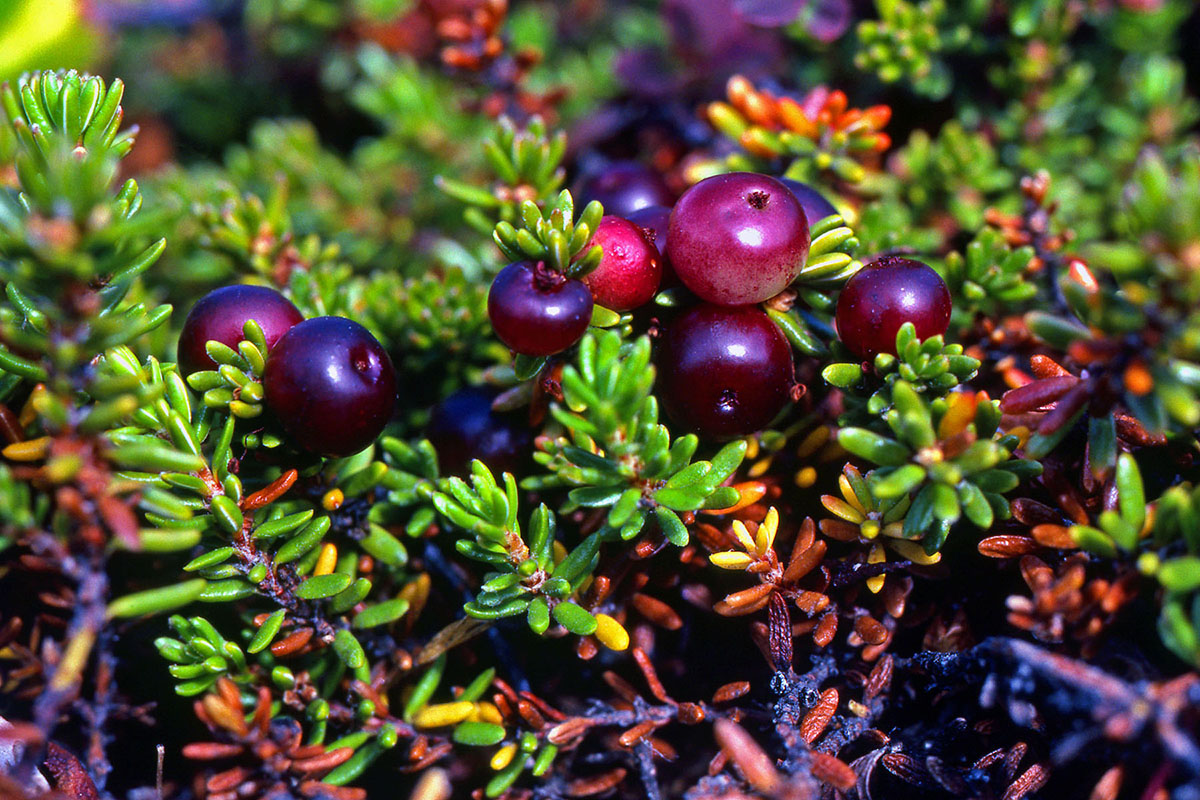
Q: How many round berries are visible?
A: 11